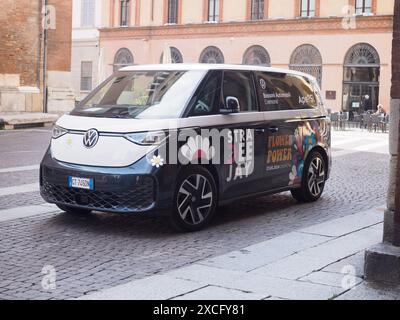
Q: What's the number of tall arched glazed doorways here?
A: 1